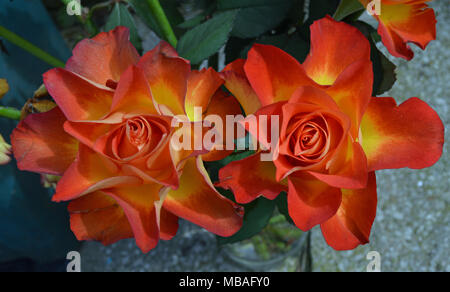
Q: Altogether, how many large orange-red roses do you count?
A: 2